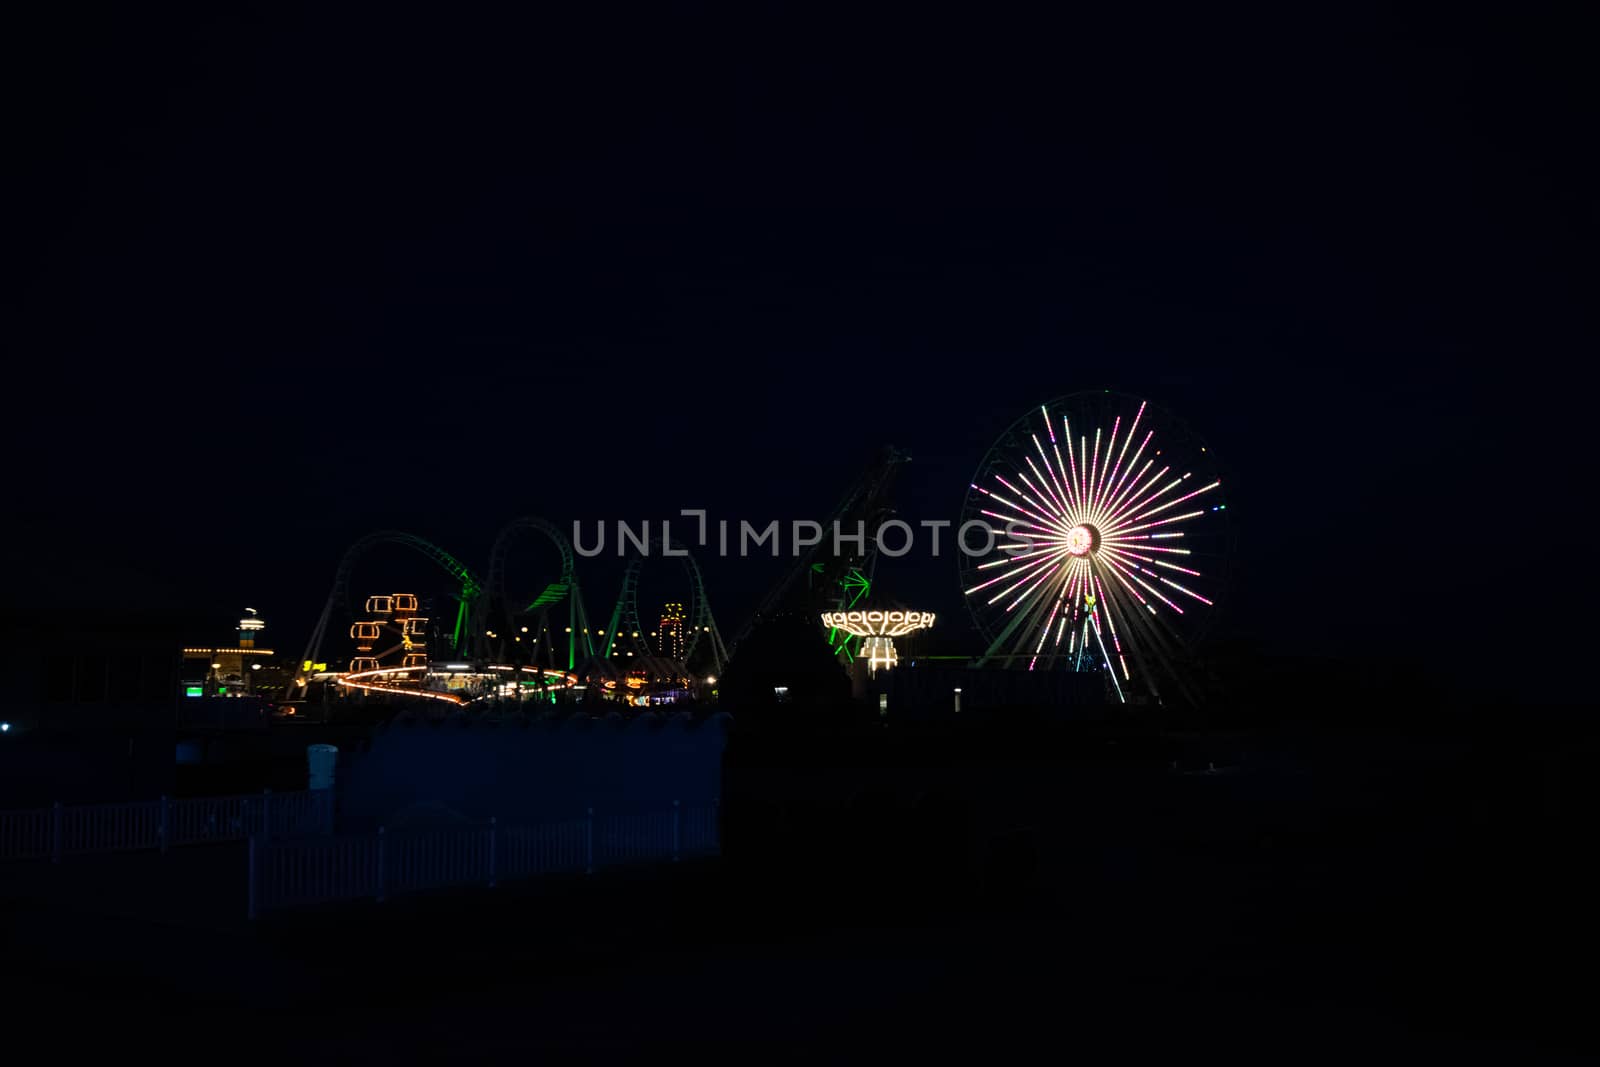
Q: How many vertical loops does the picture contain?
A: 3